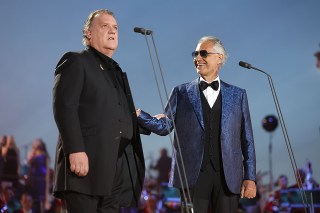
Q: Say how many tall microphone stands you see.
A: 2